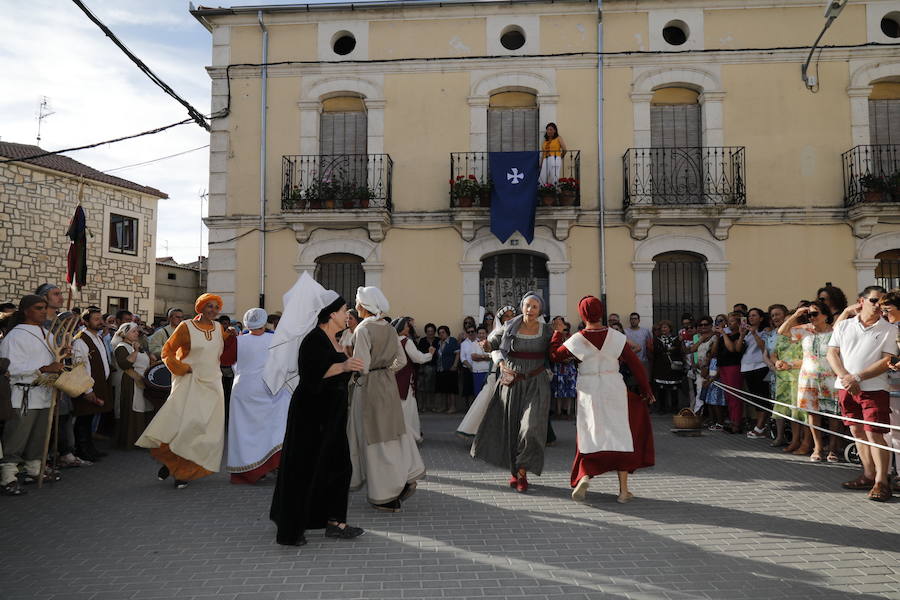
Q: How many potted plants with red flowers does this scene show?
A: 3